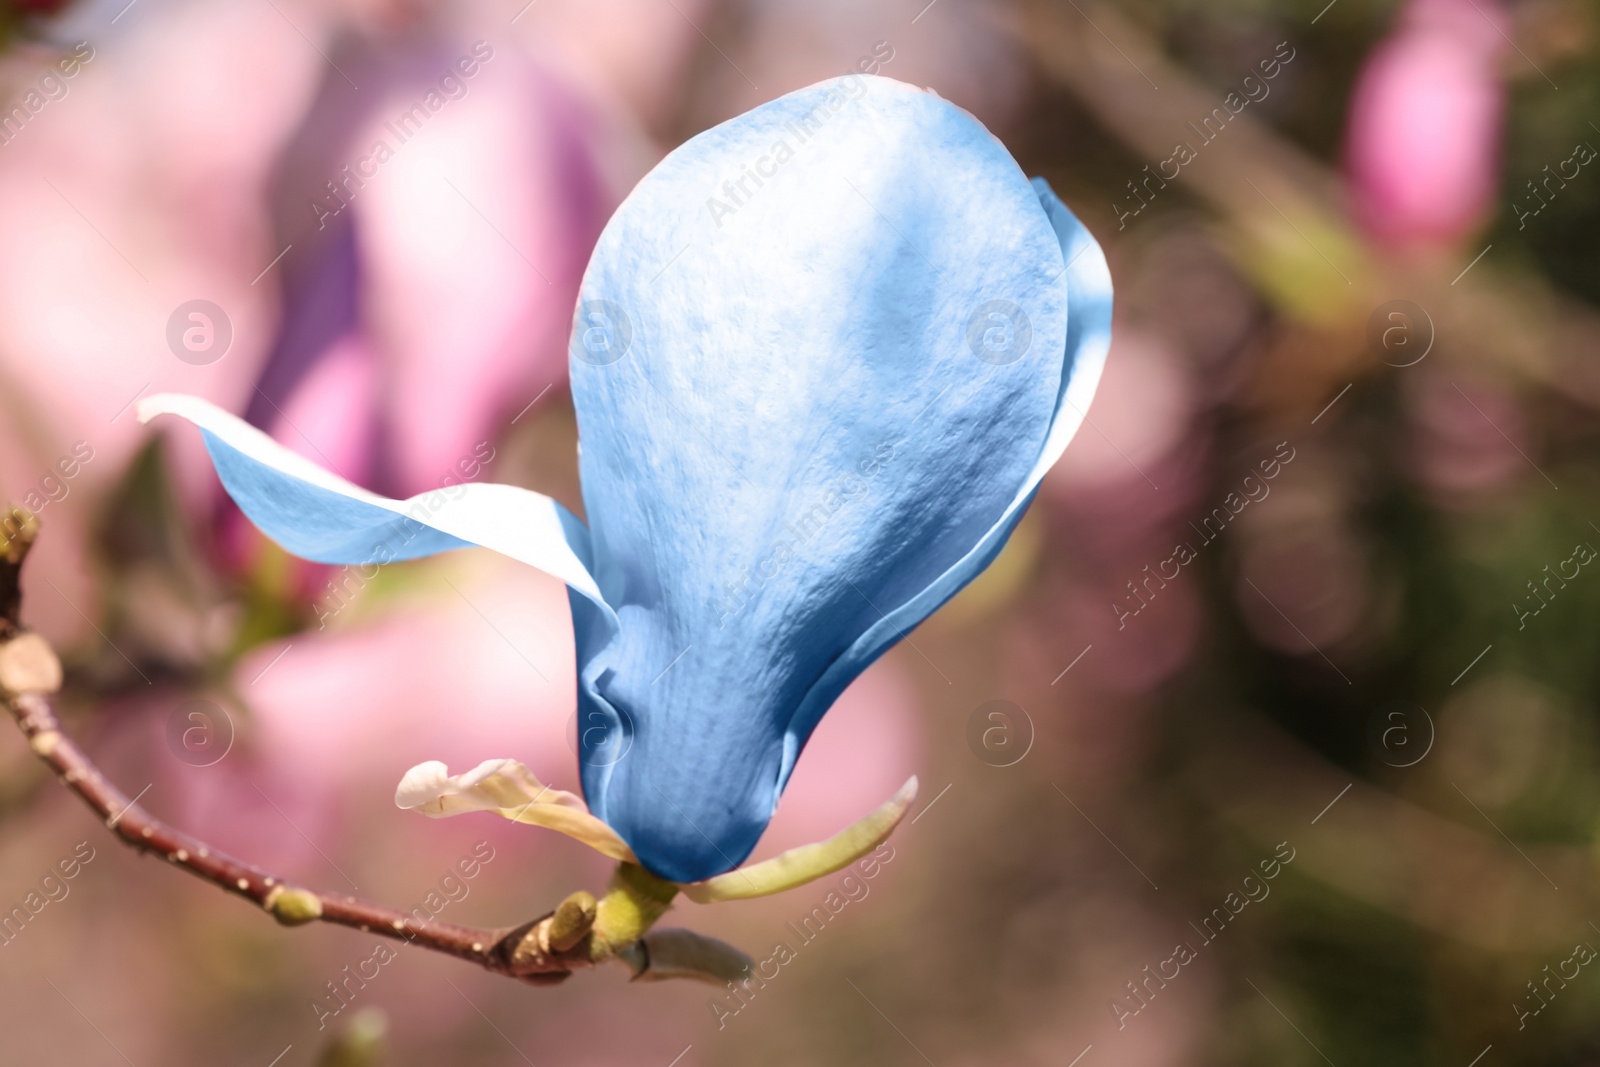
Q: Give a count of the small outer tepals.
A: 2